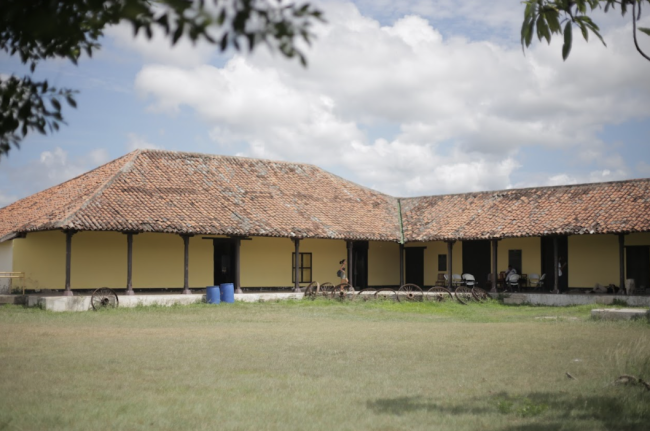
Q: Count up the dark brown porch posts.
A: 11